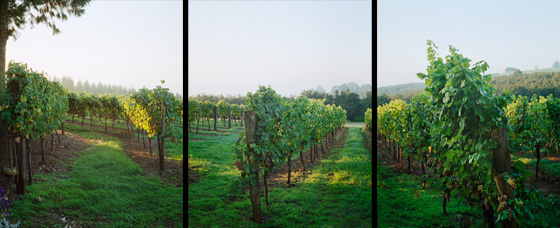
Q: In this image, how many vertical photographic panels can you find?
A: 3